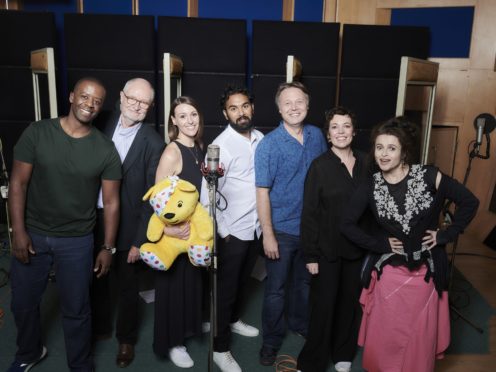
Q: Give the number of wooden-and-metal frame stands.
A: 4